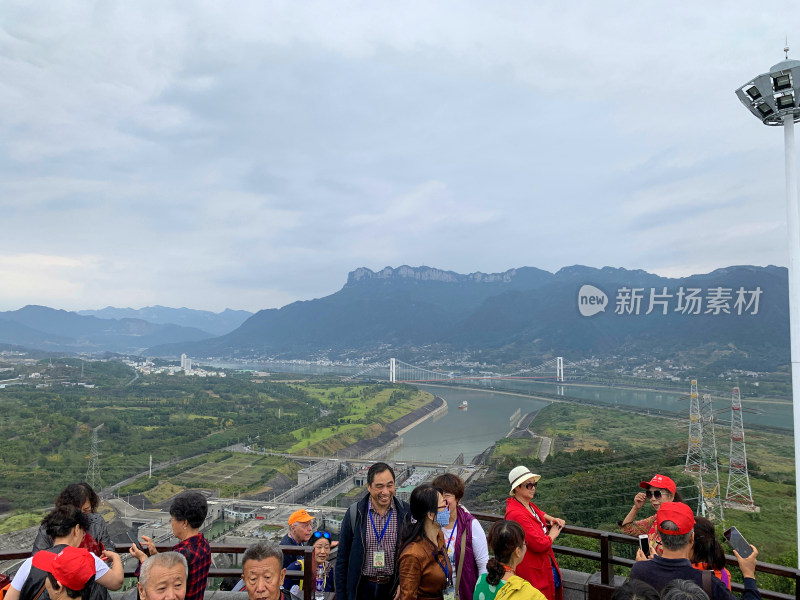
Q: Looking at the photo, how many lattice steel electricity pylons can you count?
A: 4